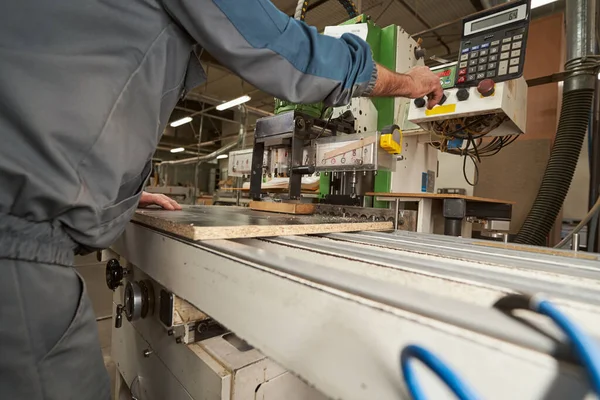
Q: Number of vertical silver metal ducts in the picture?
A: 1